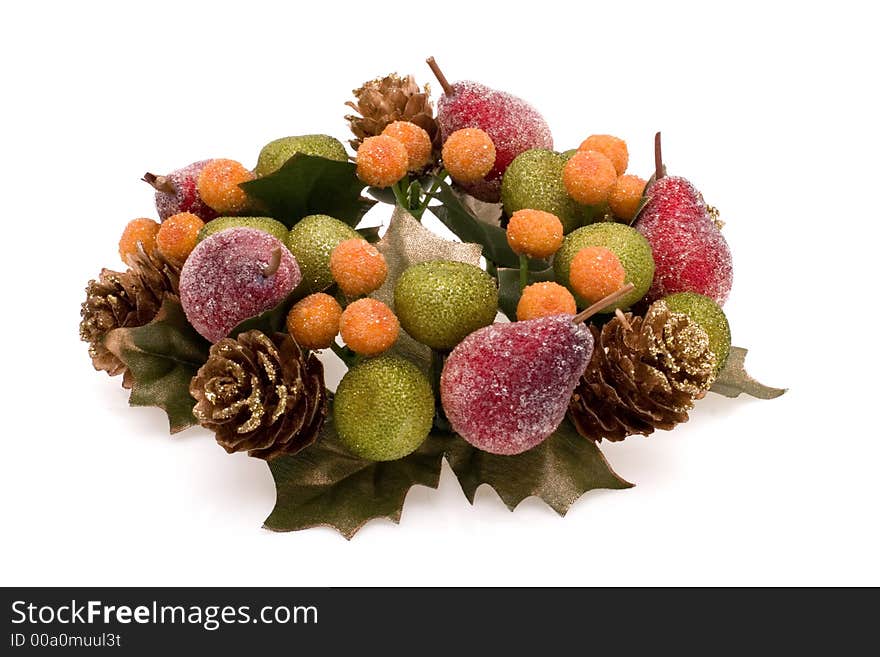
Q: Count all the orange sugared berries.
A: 15